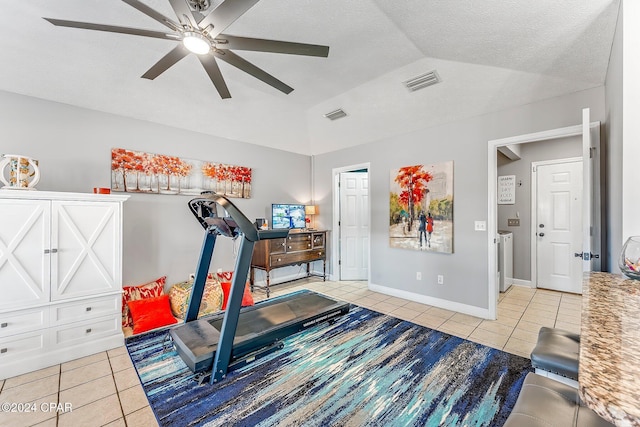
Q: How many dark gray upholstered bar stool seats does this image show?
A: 2